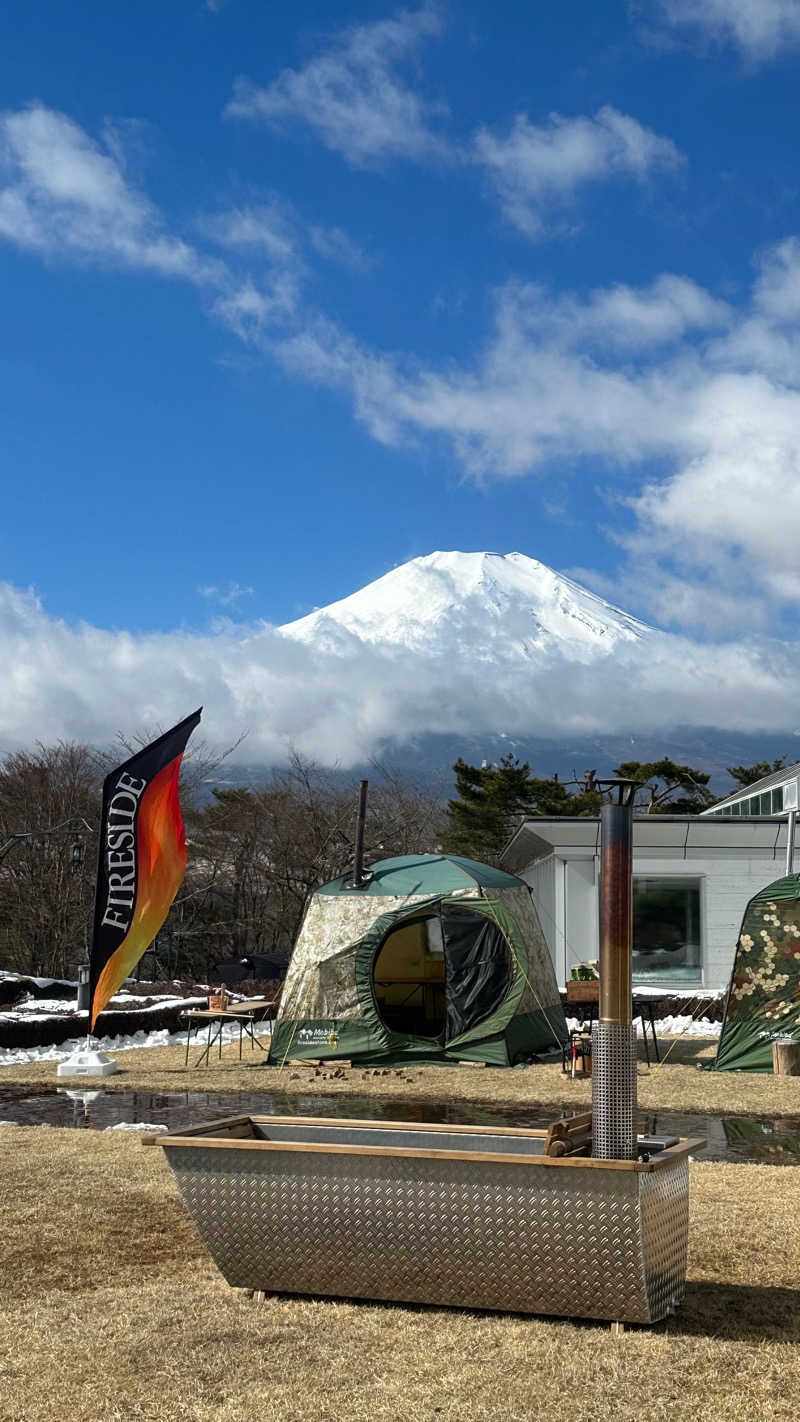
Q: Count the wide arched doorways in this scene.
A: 1